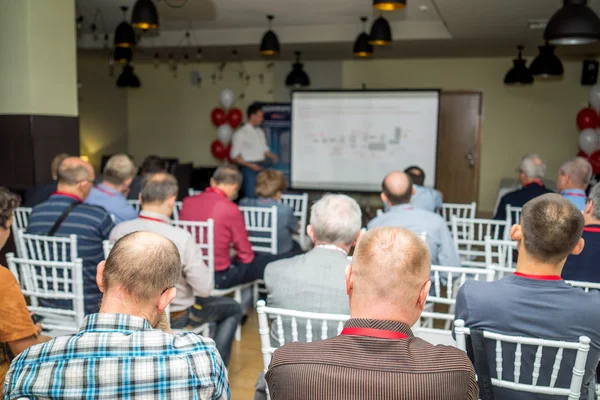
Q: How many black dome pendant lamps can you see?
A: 12